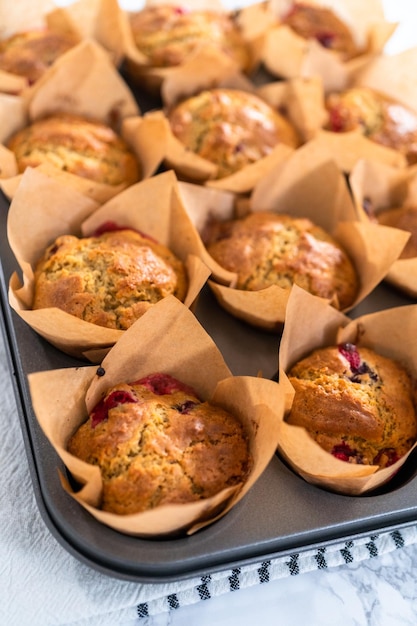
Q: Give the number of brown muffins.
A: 11